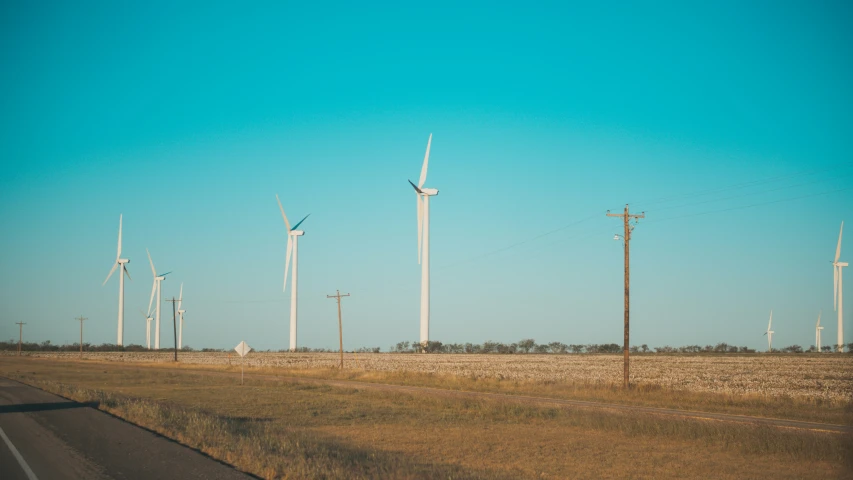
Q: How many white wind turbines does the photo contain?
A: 9